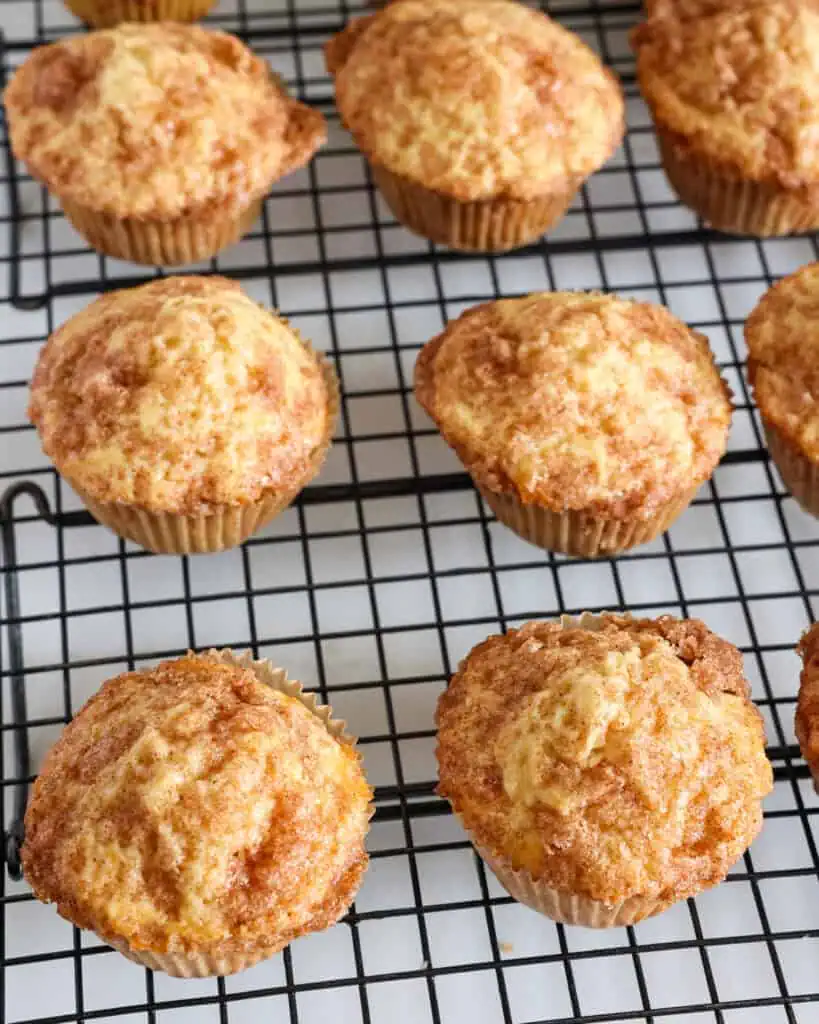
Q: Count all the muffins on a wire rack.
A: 10